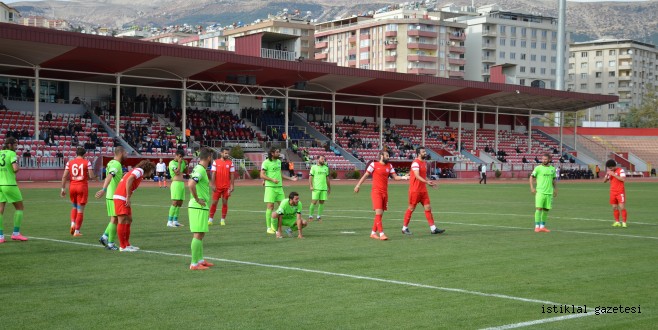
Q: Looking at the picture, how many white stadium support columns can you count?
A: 13